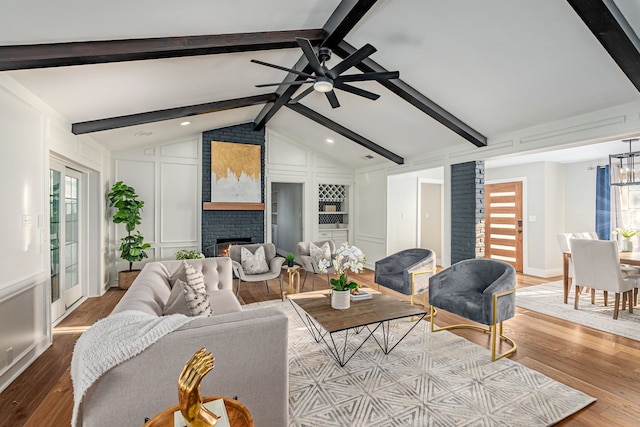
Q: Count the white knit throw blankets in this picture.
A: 1